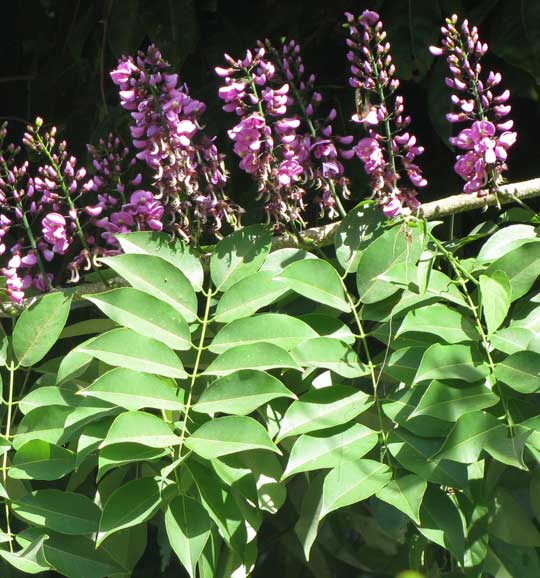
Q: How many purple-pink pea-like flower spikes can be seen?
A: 8